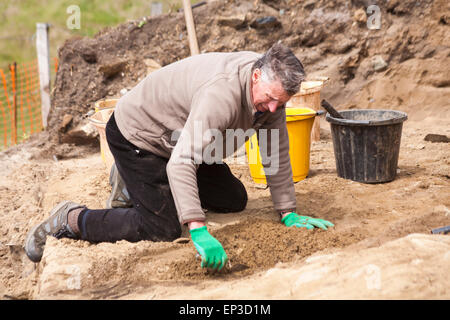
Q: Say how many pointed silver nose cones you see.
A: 0